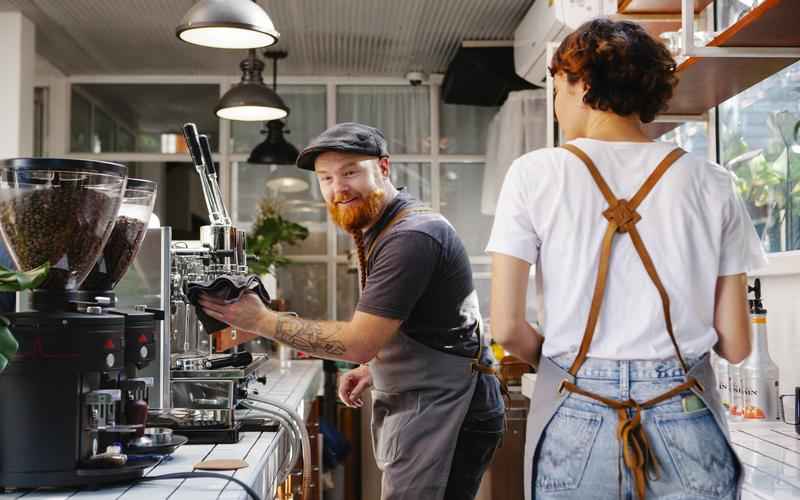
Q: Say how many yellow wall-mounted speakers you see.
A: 0